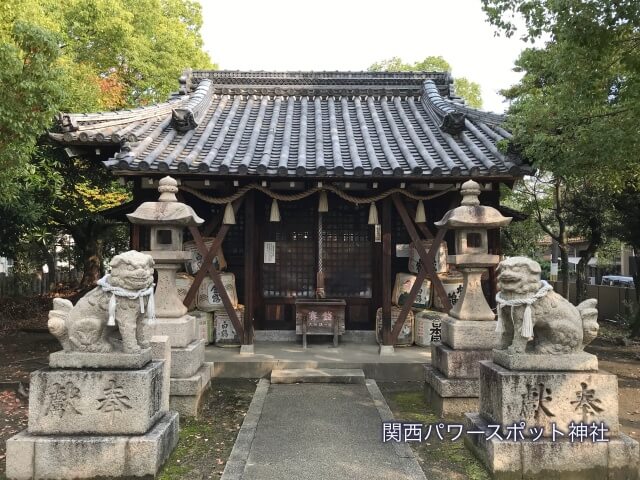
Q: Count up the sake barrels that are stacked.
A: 10